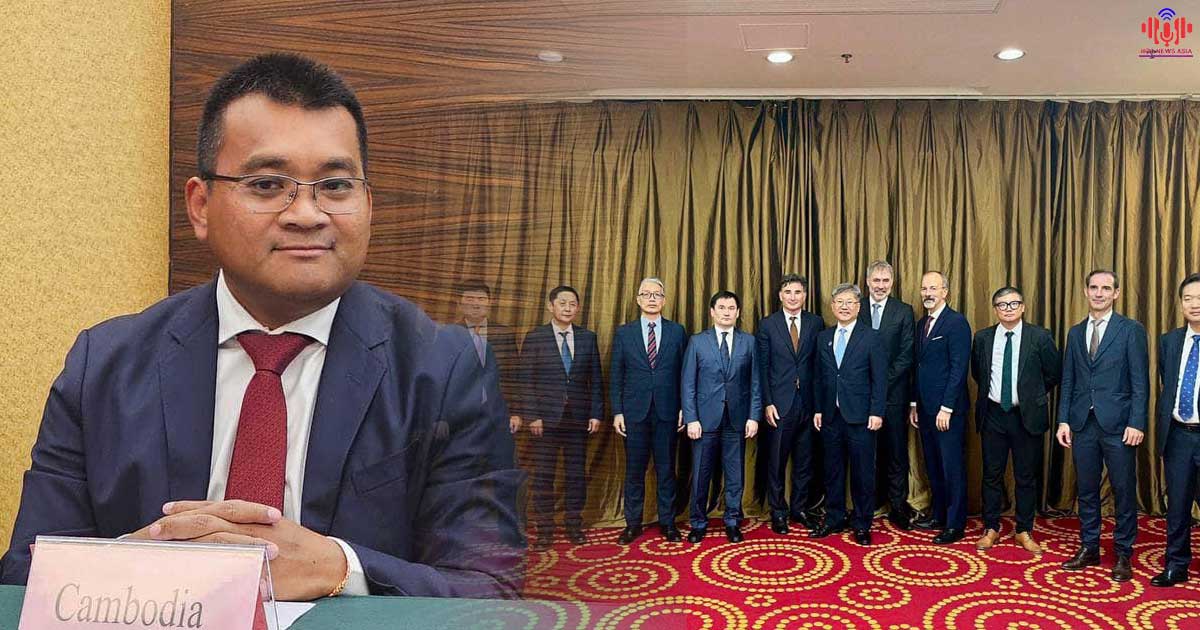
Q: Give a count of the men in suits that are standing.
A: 11